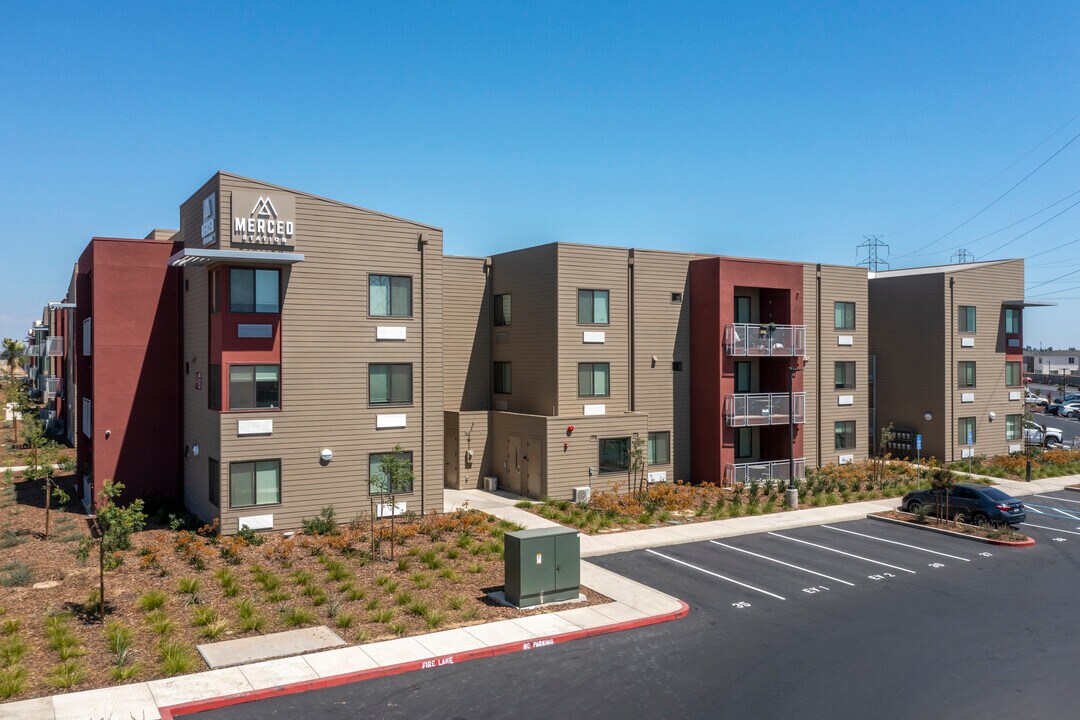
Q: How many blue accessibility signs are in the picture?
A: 2